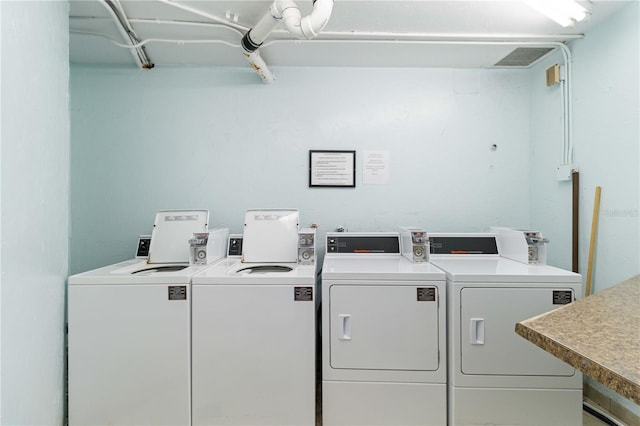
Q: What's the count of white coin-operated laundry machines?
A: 4